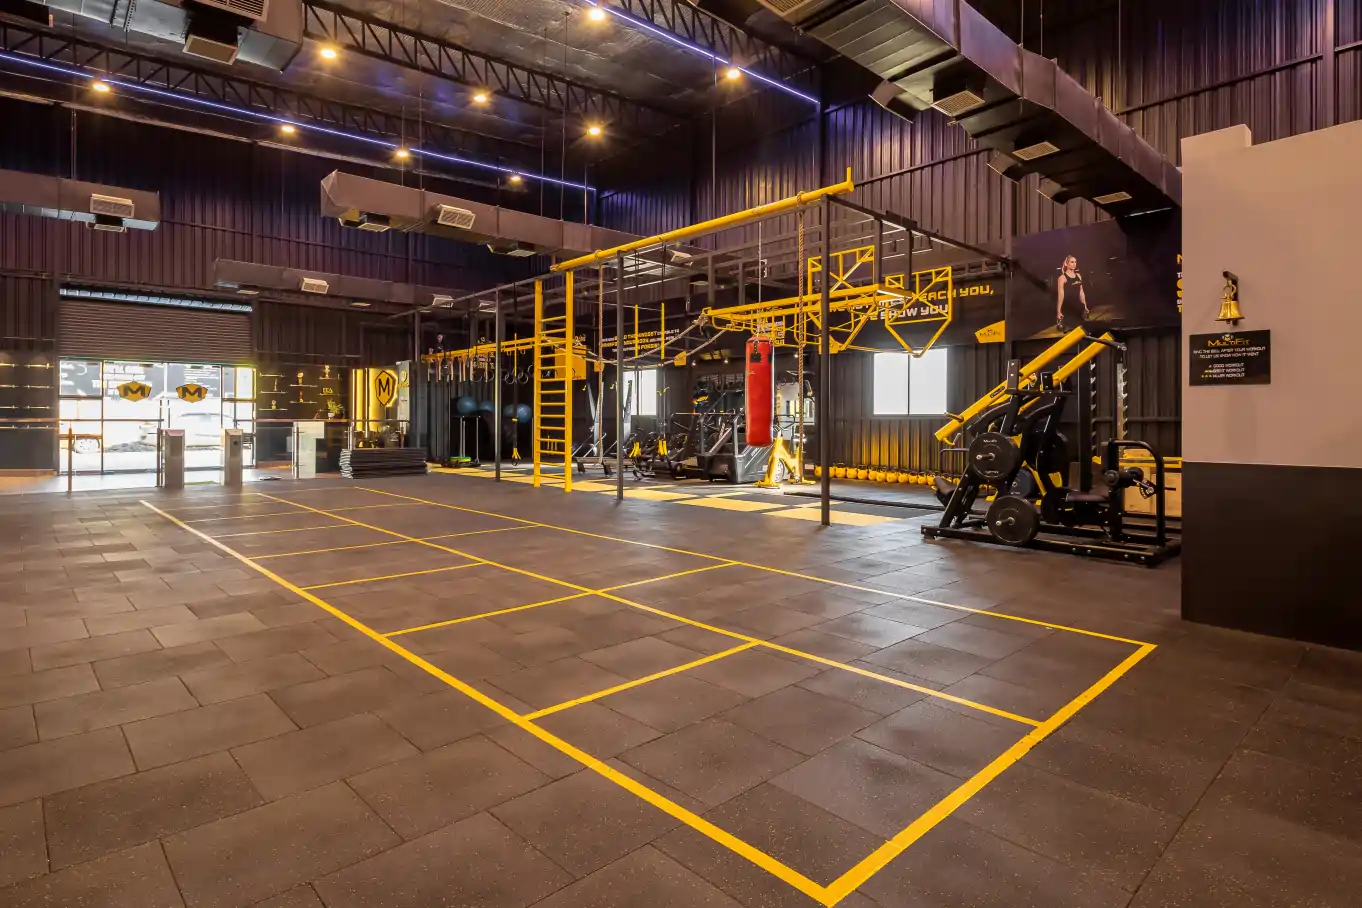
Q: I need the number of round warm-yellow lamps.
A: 9